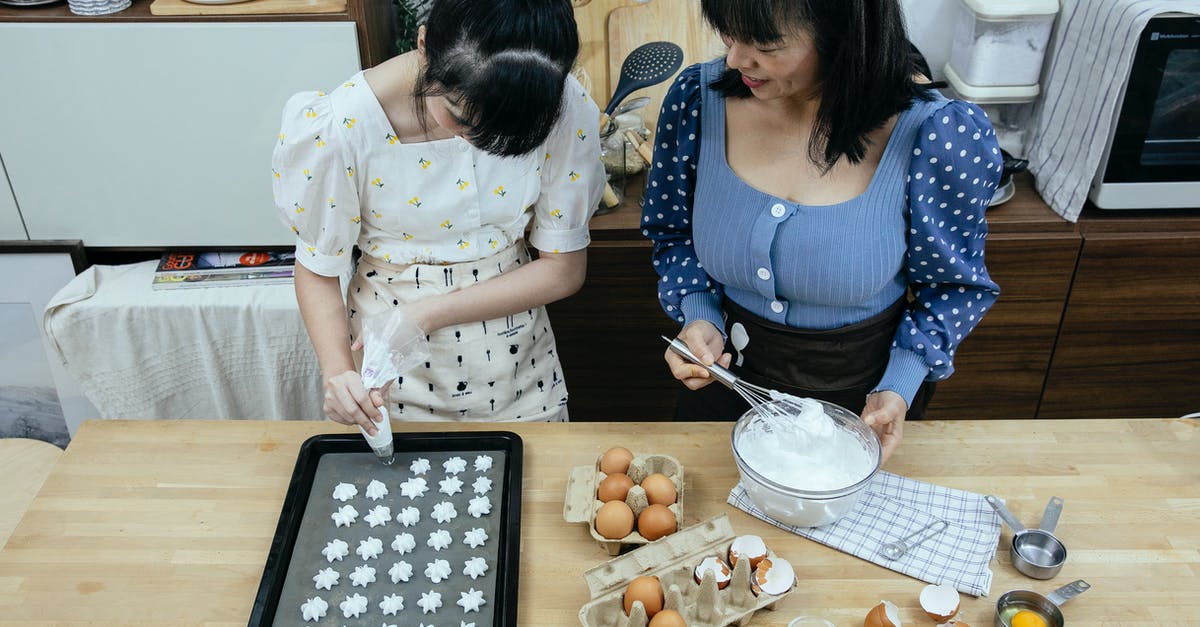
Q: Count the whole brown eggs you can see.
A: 7